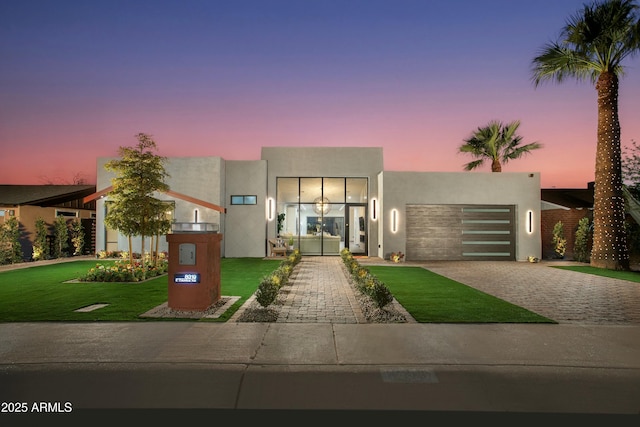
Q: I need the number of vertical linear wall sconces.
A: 5